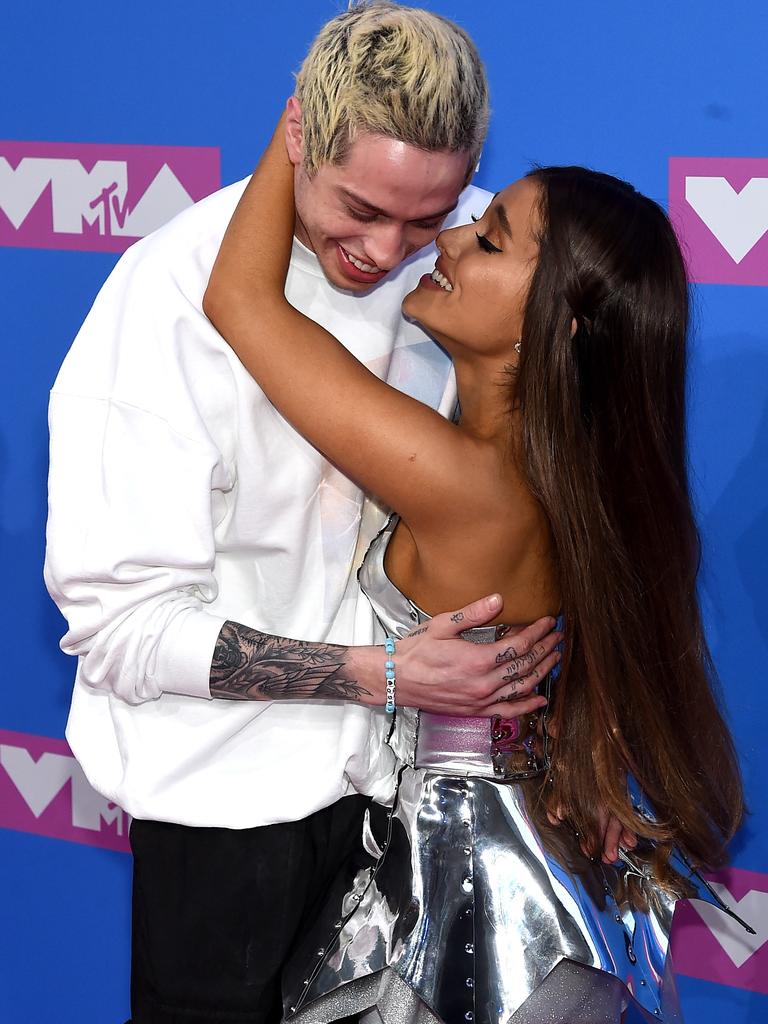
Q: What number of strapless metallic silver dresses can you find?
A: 1